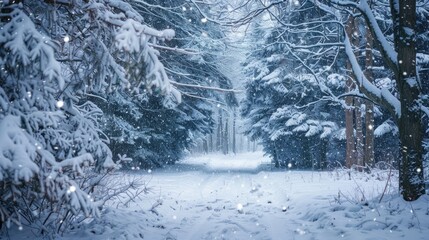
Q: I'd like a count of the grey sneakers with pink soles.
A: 0